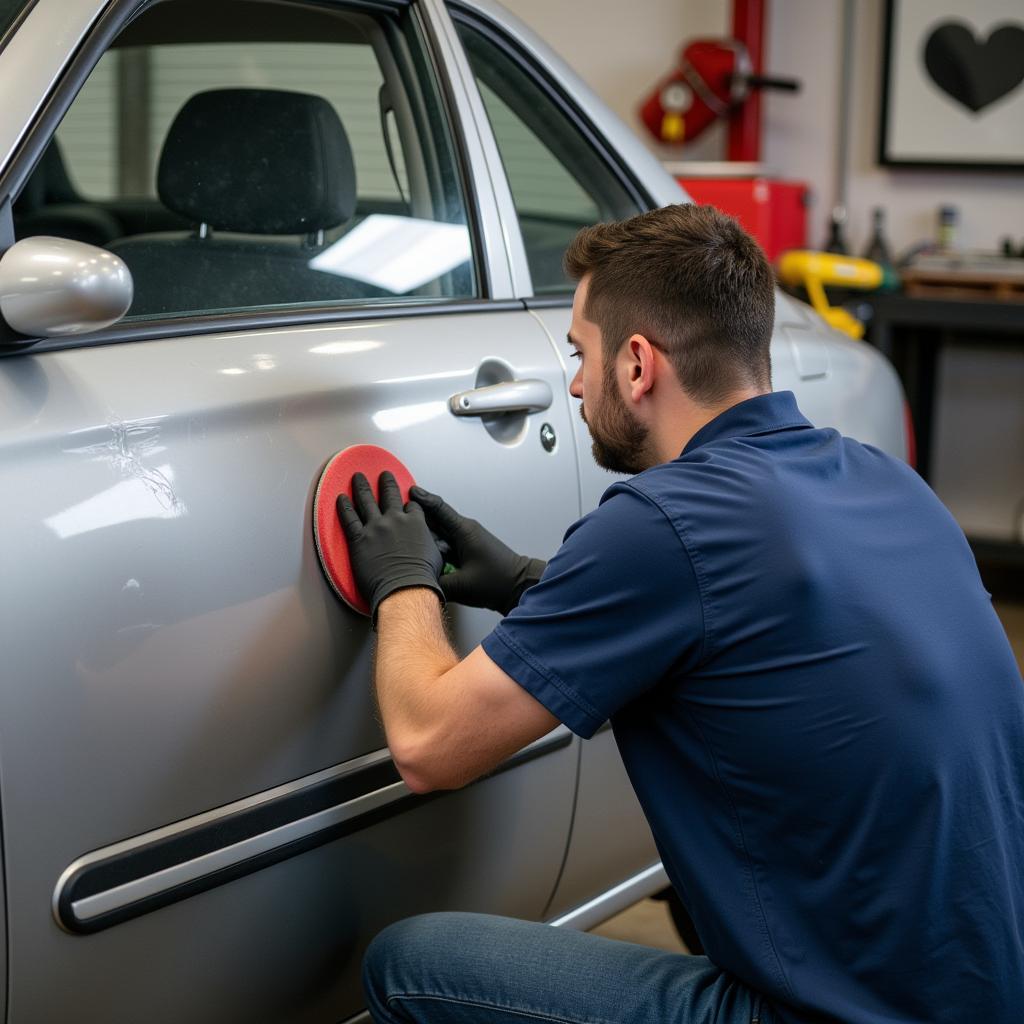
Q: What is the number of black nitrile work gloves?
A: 2